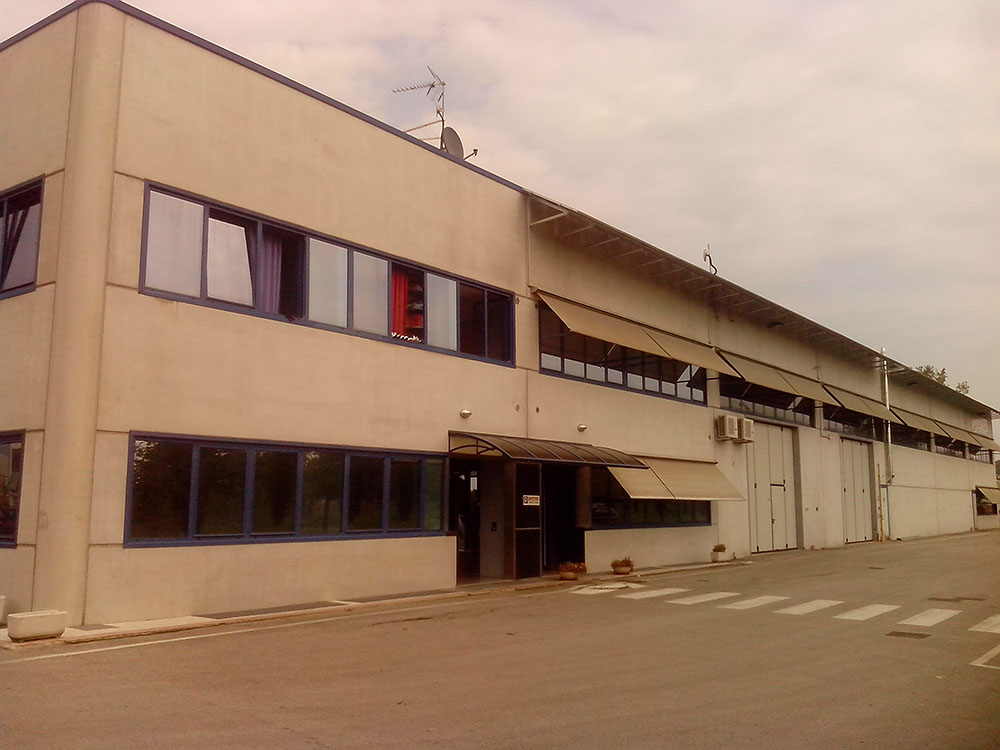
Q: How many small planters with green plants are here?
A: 3